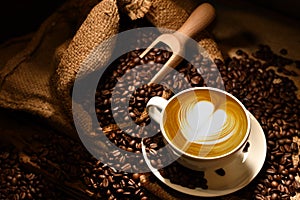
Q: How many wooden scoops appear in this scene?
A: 1